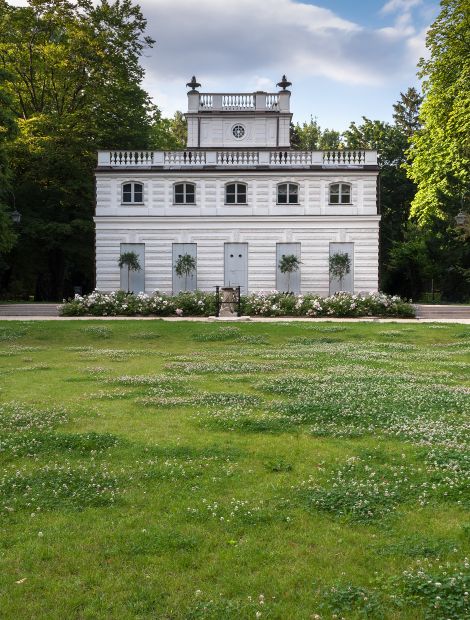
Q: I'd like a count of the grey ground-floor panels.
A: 5